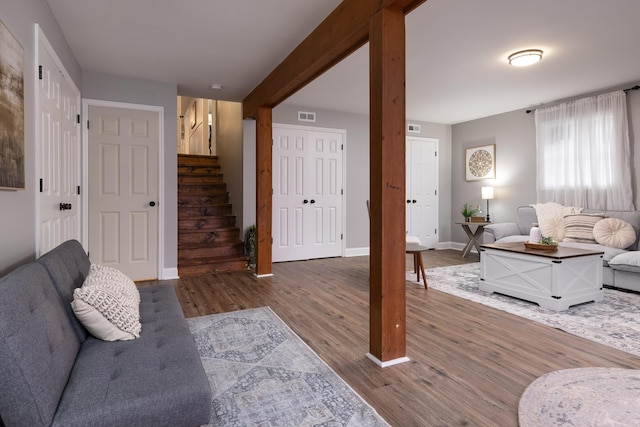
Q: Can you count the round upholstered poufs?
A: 0